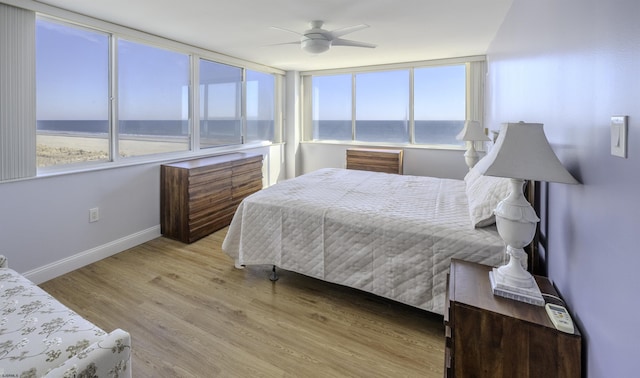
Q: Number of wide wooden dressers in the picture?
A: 1